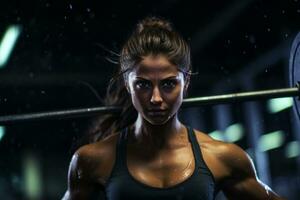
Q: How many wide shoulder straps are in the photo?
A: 2